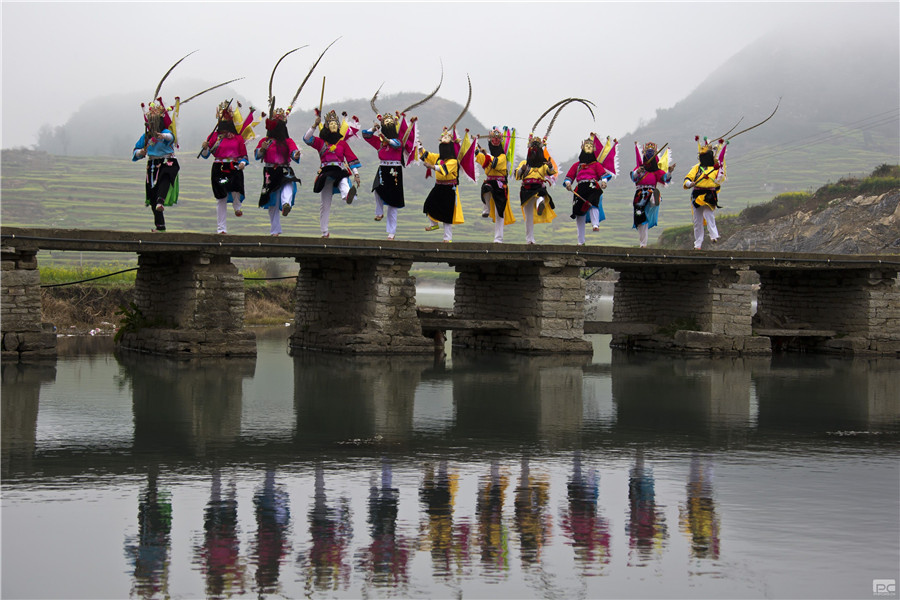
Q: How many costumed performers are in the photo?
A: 11